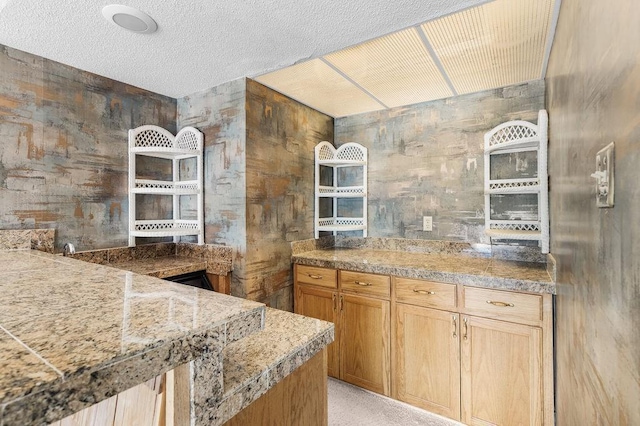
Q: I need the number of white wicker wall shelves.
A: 3